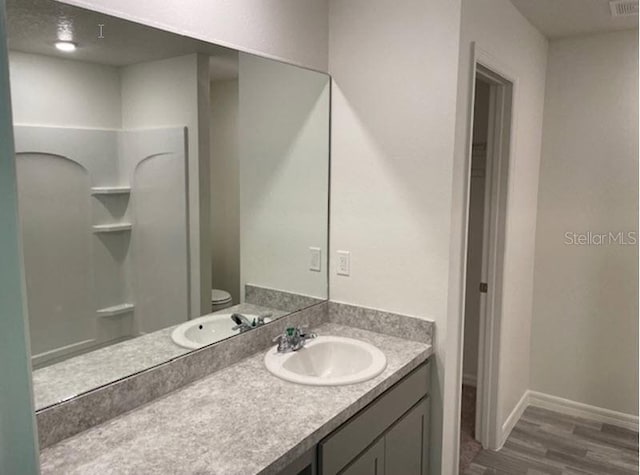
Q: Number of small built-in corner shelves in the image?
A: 3